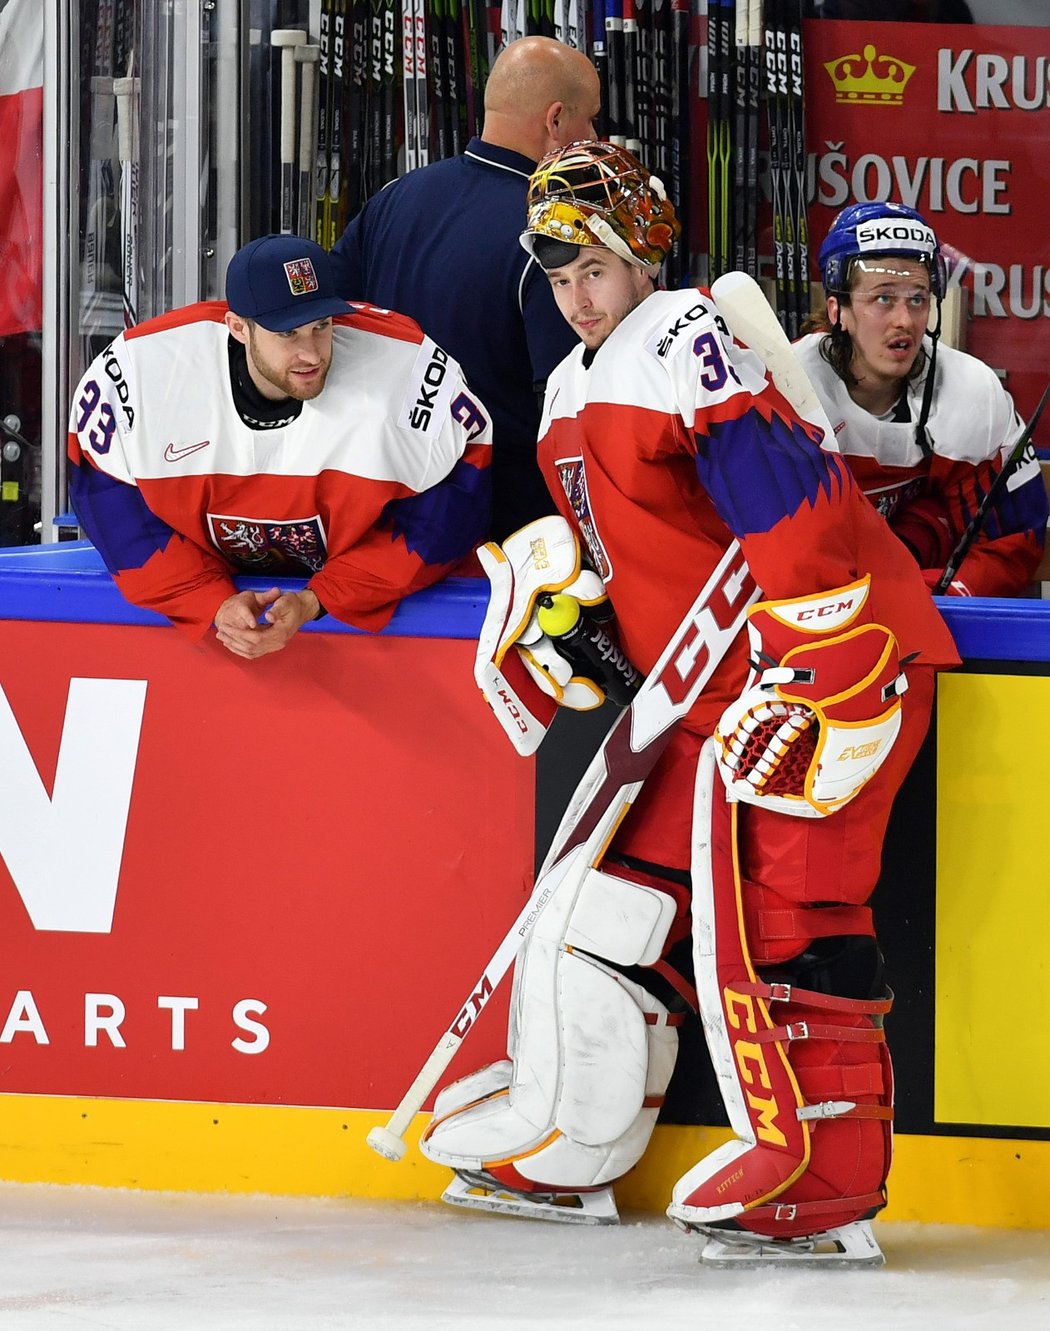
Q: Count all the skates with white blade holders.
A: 2